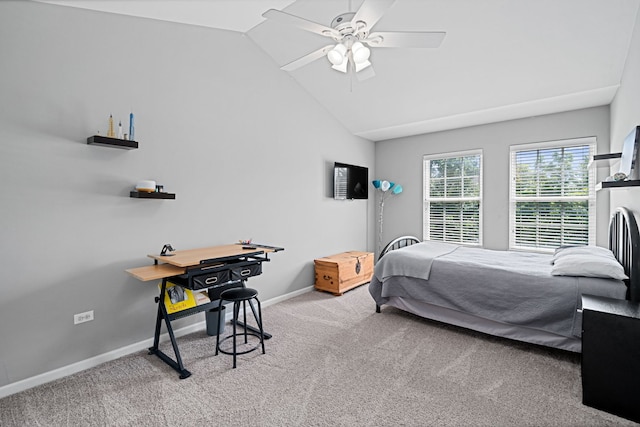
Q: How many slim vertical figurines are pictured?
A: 3